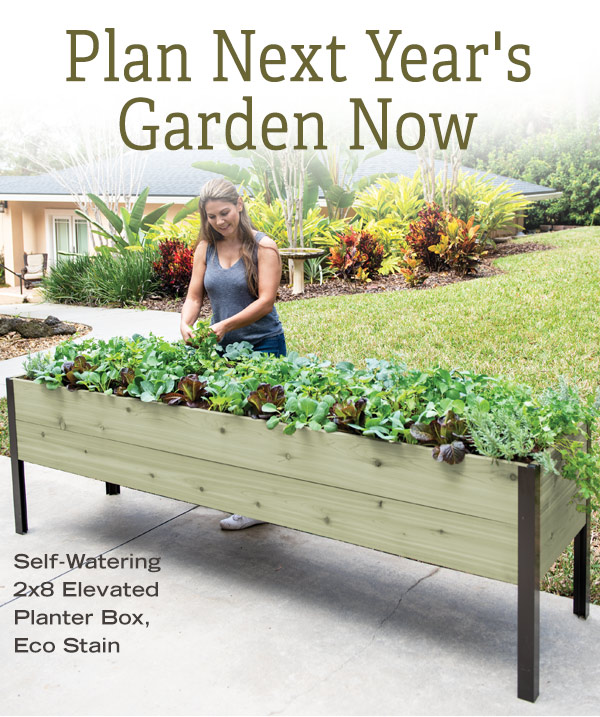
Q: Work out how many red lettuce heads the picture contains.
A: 6